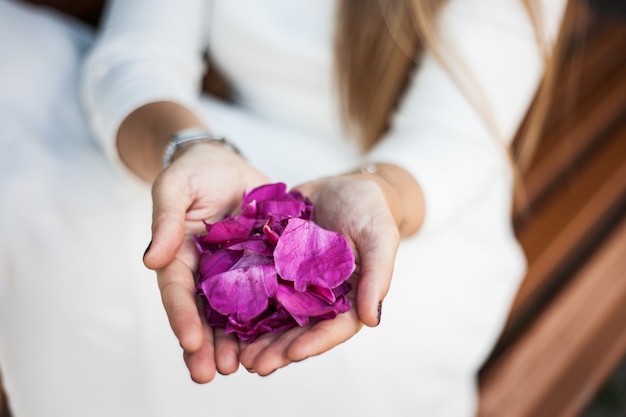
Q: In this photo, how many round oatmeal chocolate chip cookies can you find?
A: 0